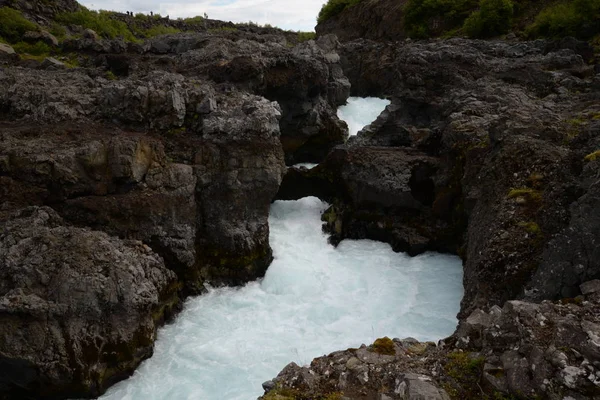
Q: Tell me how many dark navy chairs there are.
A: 0